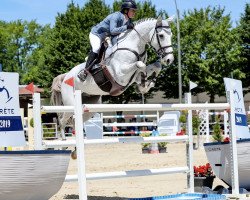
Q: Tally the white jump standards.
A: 4